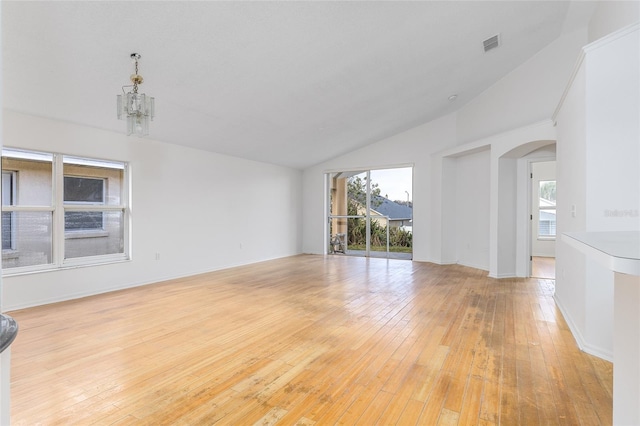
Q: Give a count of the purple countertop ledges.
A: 0